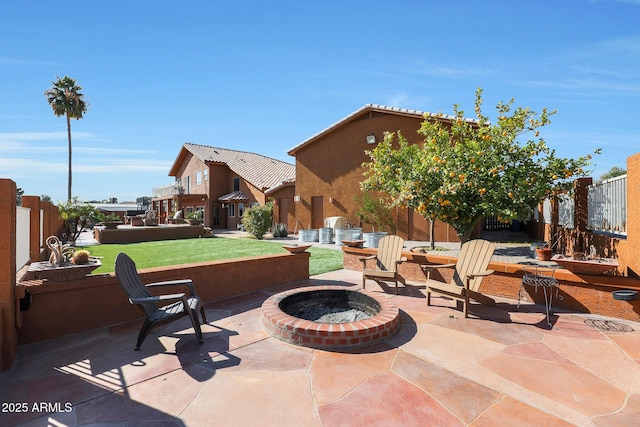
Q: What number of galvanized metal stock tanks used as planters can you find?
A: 4